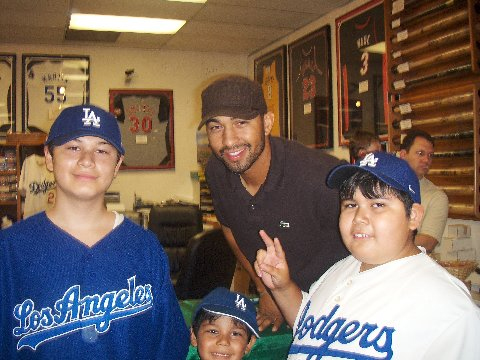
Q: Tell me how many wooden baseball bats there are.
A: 13